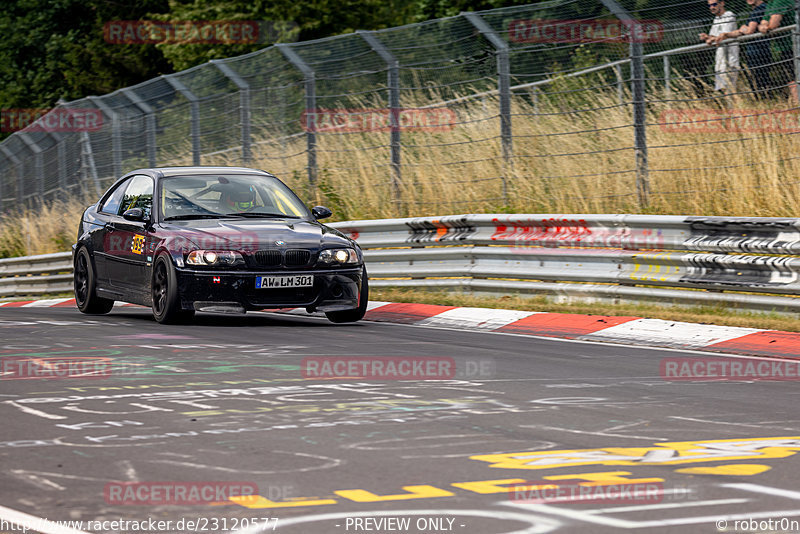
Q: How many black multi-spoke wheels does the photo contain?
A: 2